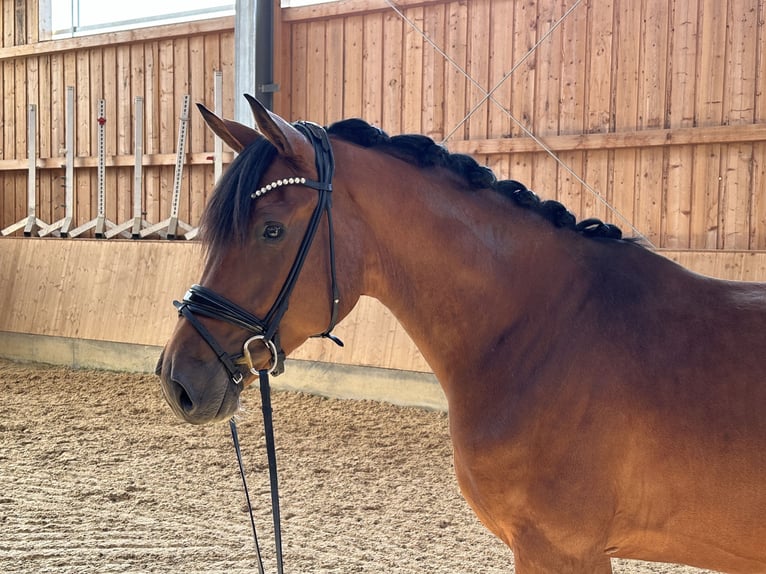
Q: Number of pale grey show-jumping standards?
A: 6